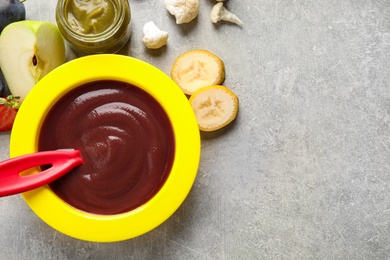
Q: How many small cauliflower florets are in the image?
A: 3